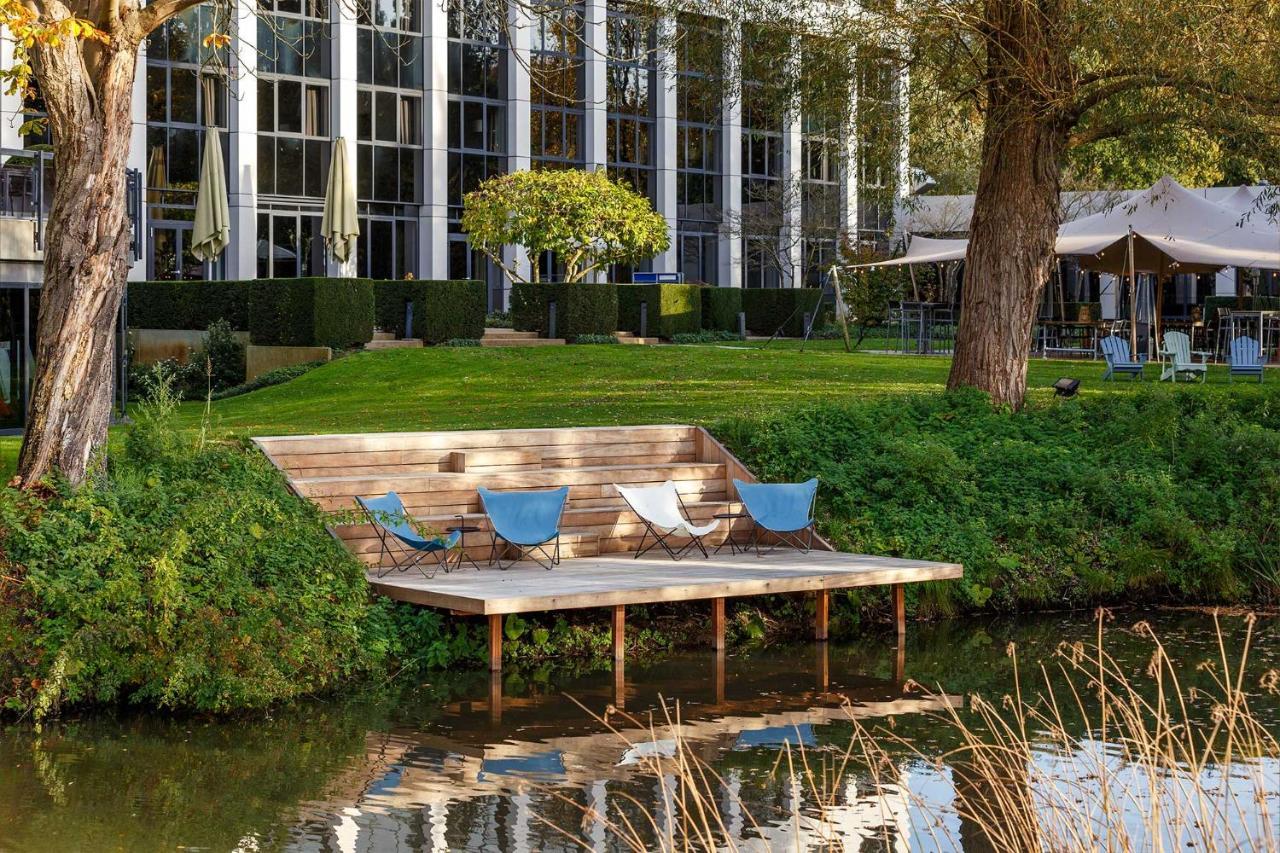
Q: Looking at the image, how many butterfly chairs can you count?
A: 4